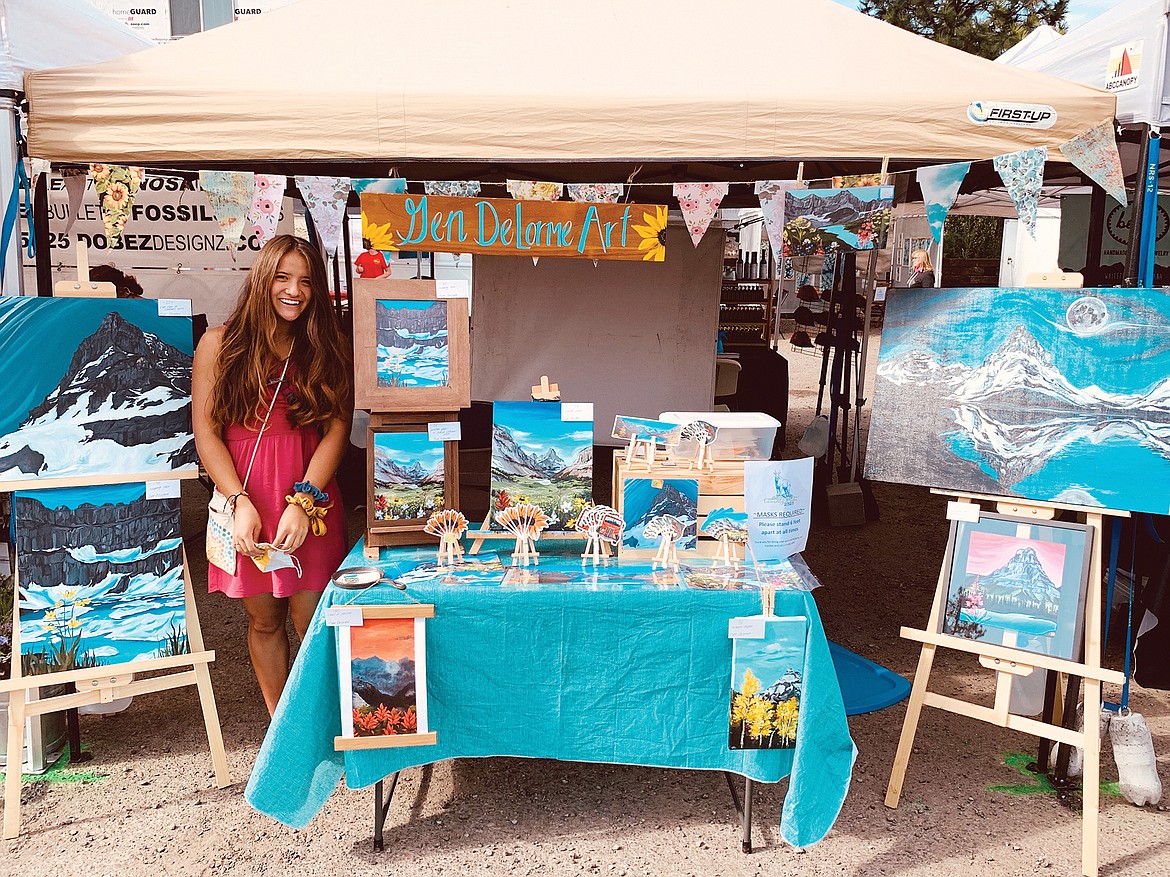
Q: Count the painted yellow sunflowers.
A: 2